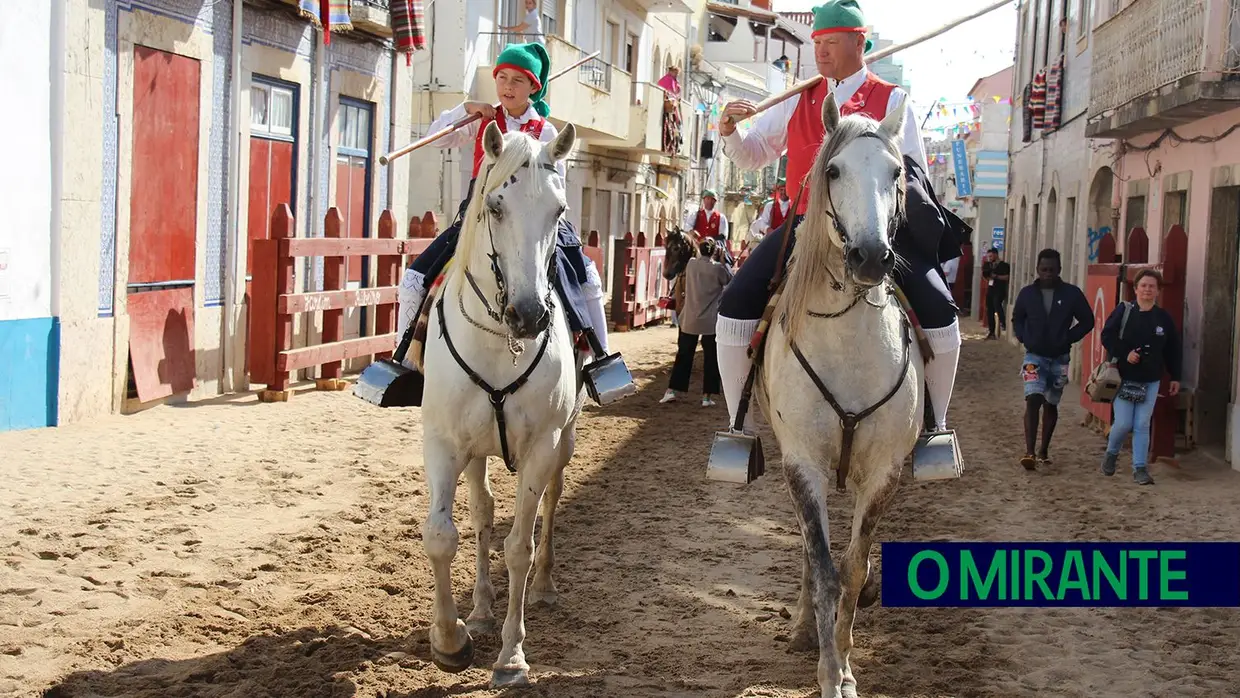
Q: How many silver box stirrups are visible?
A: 4